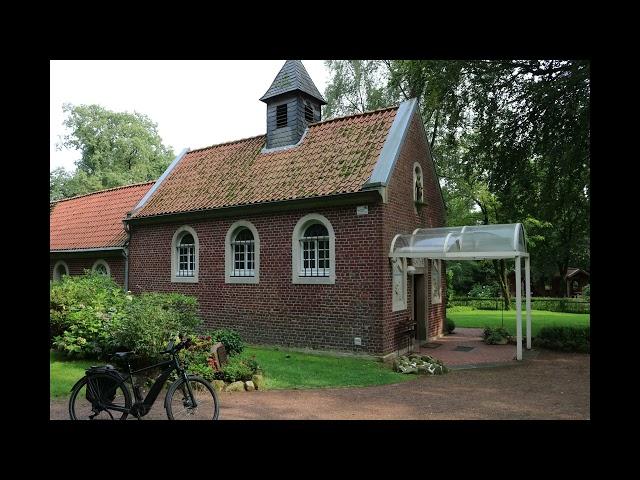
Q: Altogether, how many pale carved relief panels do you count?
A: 2